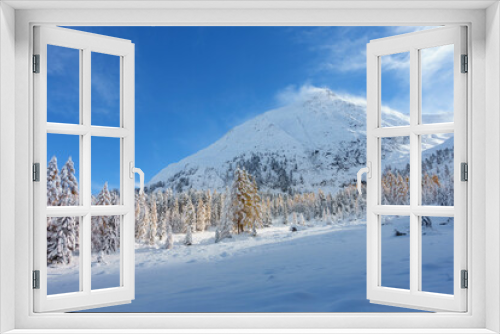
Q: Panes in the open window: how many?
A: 12